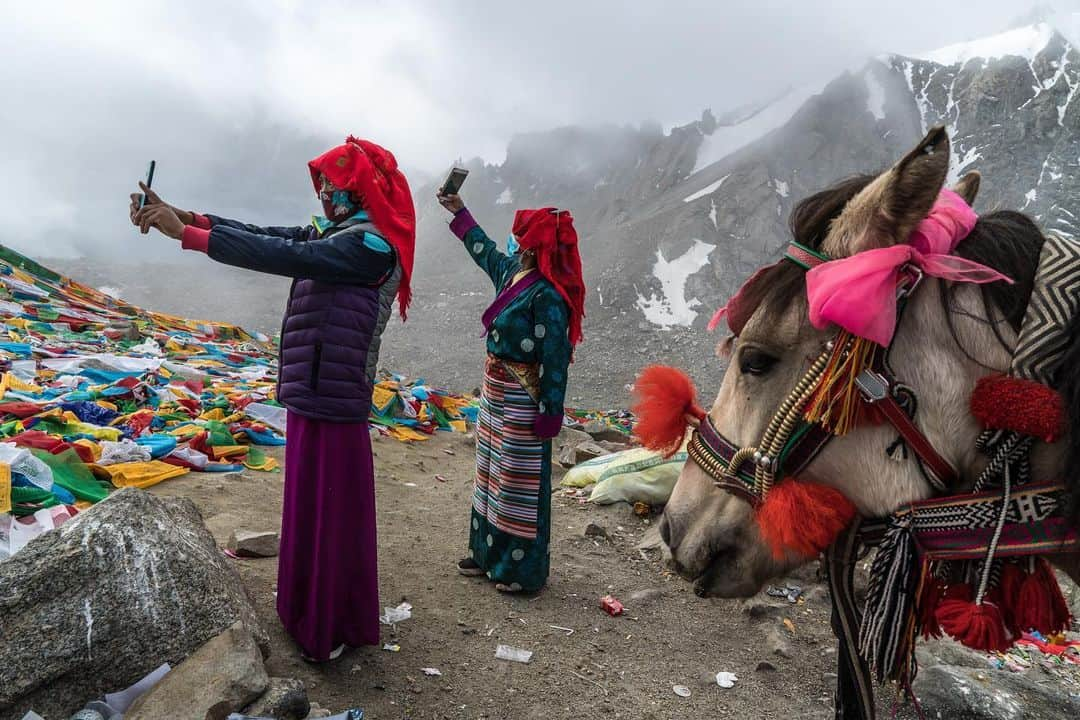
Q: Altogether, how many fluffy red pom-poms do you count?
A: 3